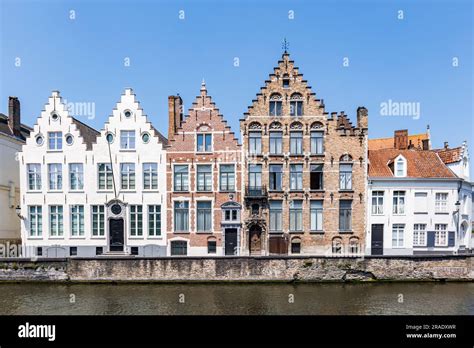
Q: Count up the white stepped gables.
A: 2